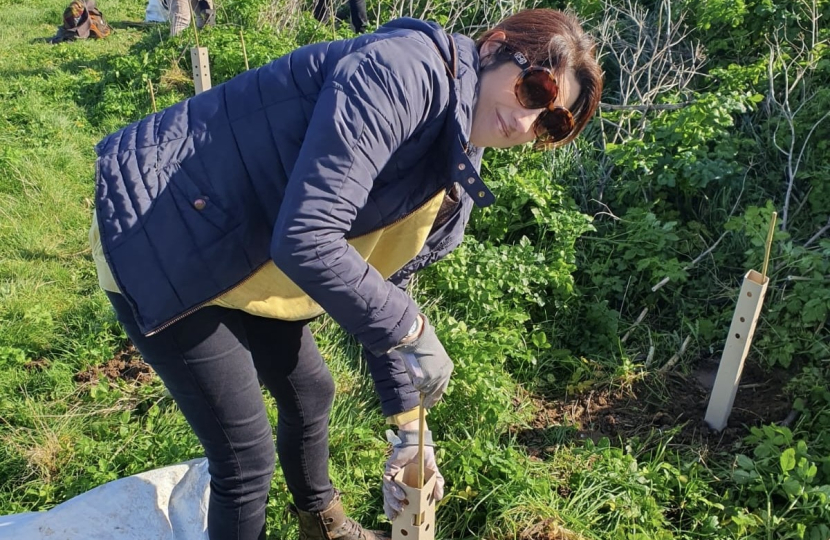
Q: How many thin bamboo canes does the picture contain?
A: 5